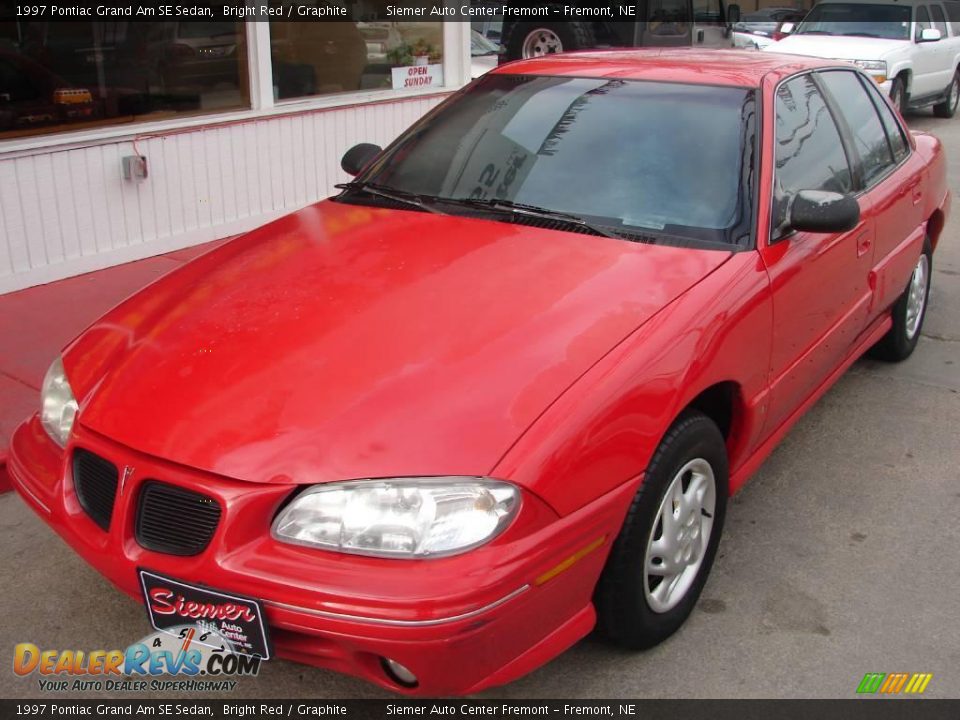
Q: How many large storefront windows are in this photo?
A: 2